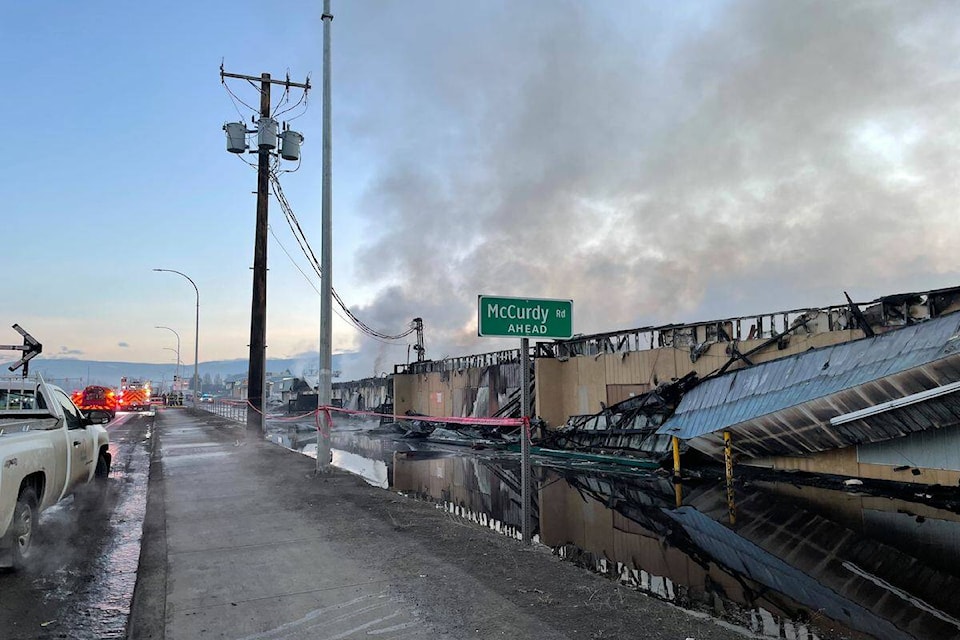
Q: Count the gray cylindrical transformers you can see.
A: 3